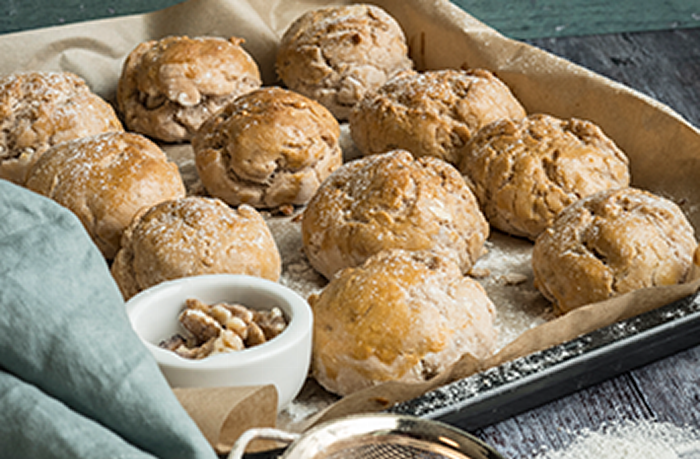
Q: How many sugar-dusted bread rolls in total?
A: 11